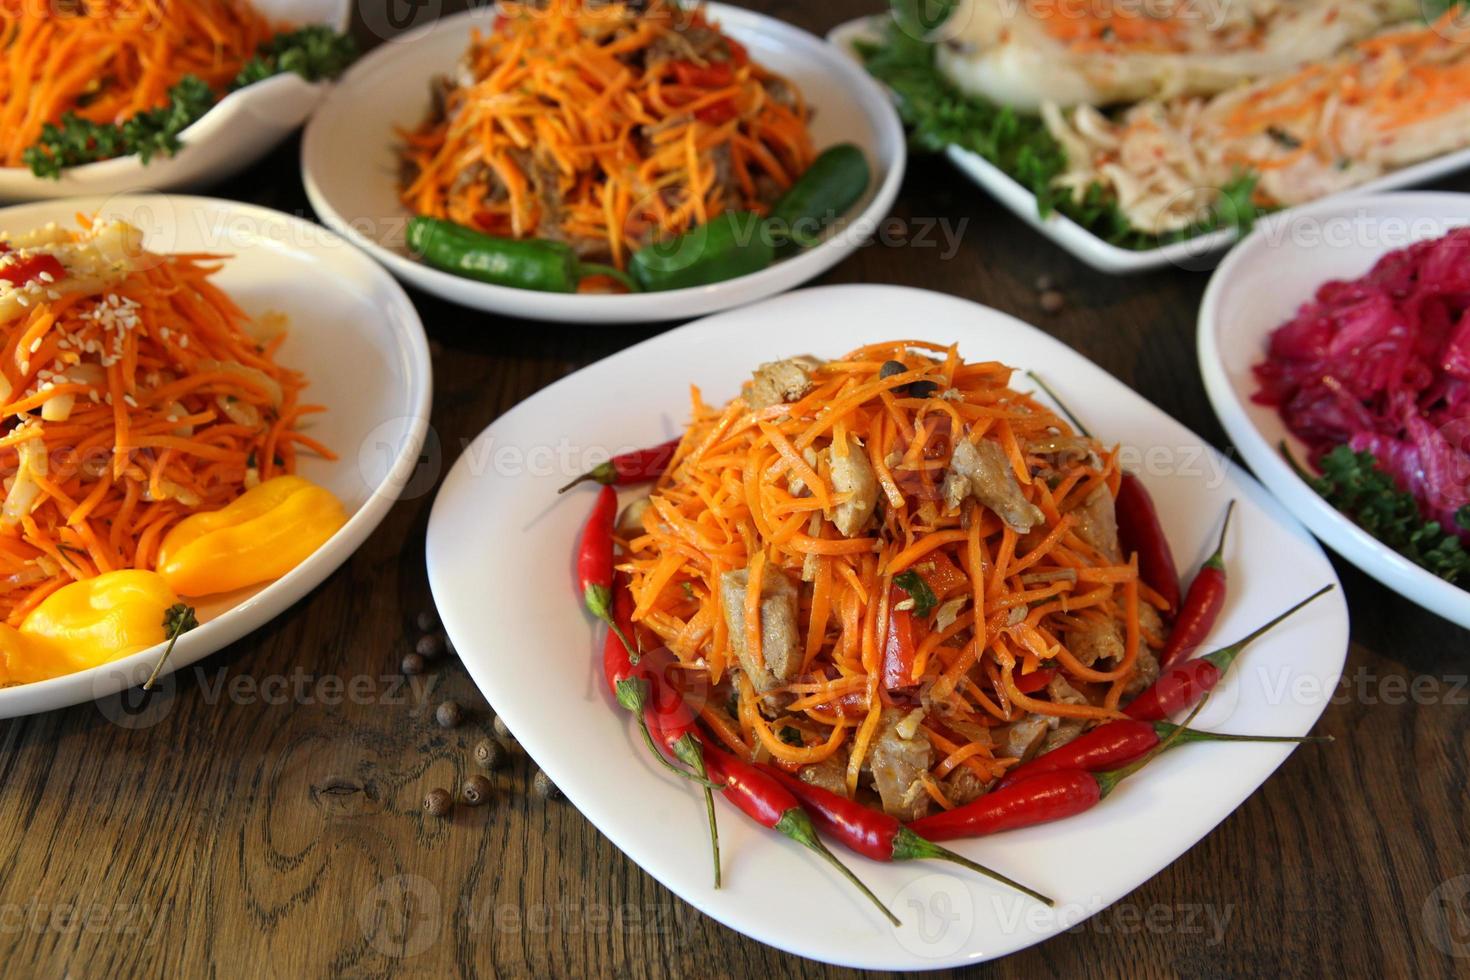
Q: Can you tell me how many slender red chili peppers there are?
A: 11